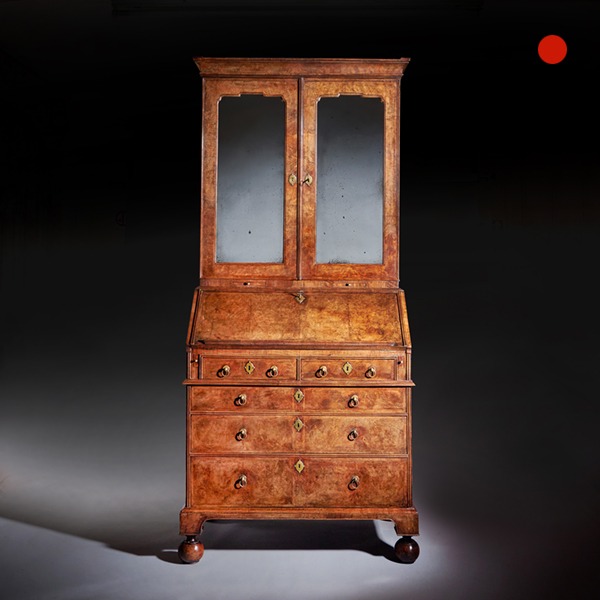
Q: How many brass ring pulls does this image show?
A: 10